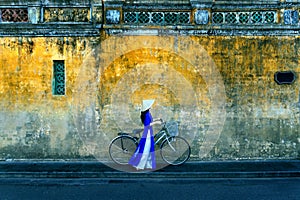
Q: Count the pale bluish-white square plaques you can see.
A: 3